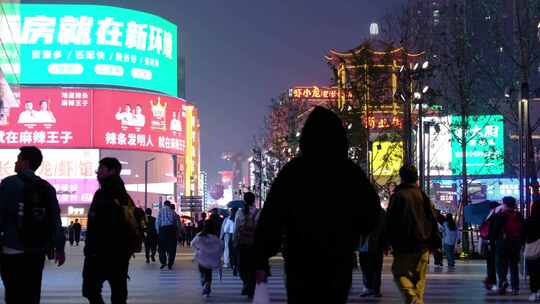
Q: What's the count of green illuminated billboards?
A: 2